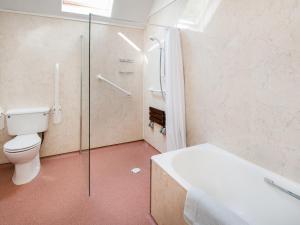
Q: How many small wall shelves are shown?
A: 2